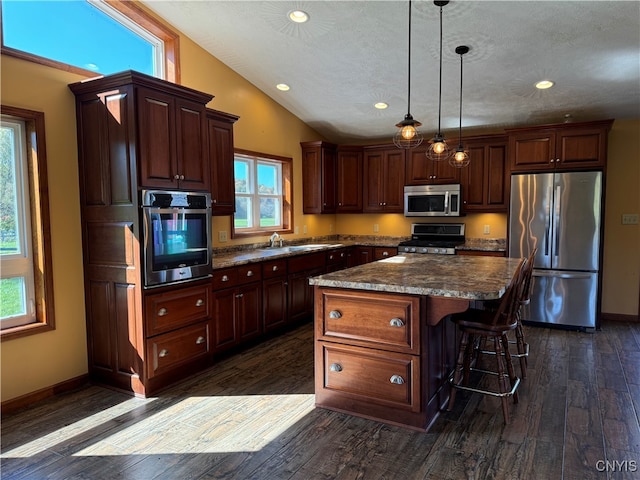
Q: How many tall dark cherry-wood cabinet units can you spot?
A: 1